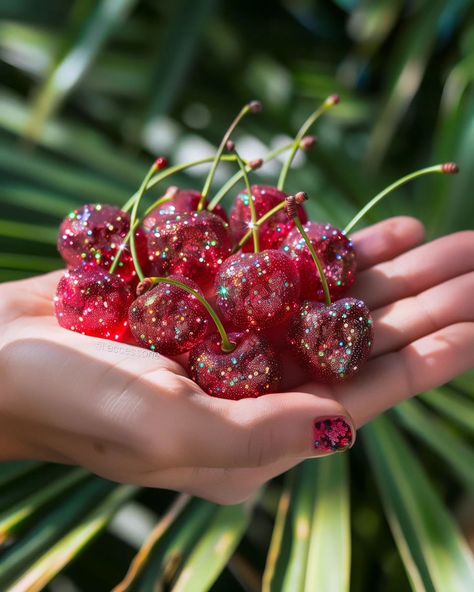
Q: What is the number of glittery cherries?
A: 10